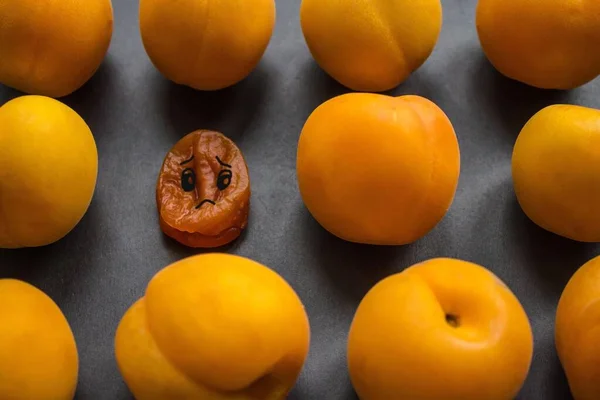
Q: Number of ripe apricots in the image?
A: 11